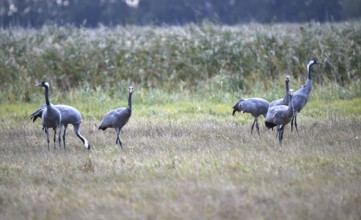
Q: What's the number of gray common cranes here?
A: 7